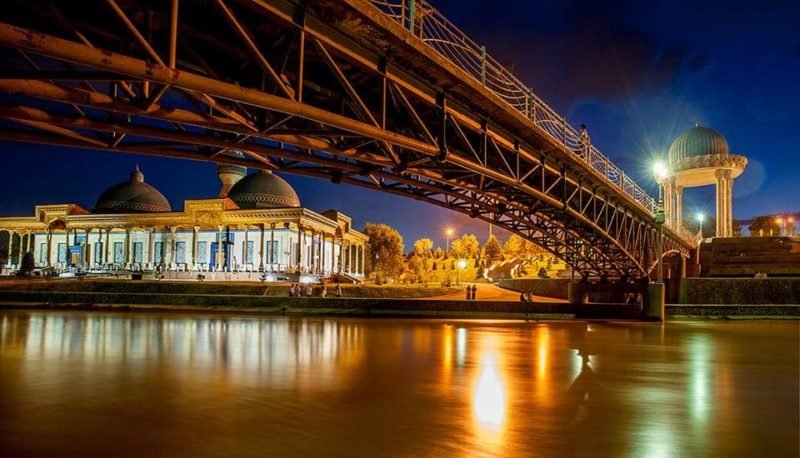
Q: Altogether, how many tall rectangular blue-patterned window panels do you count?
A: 10